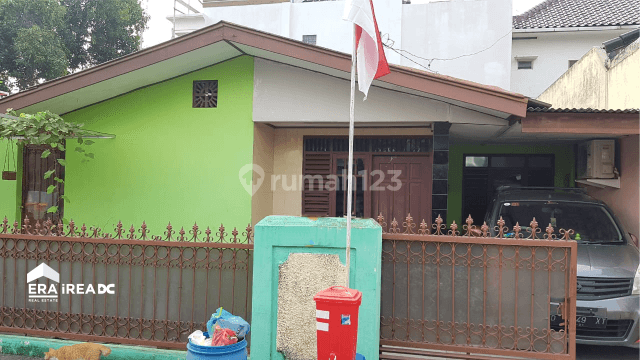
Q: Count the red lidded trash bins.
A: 1